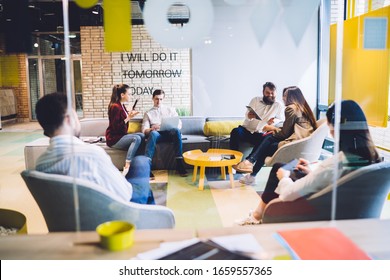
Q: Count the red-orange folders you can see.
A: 1